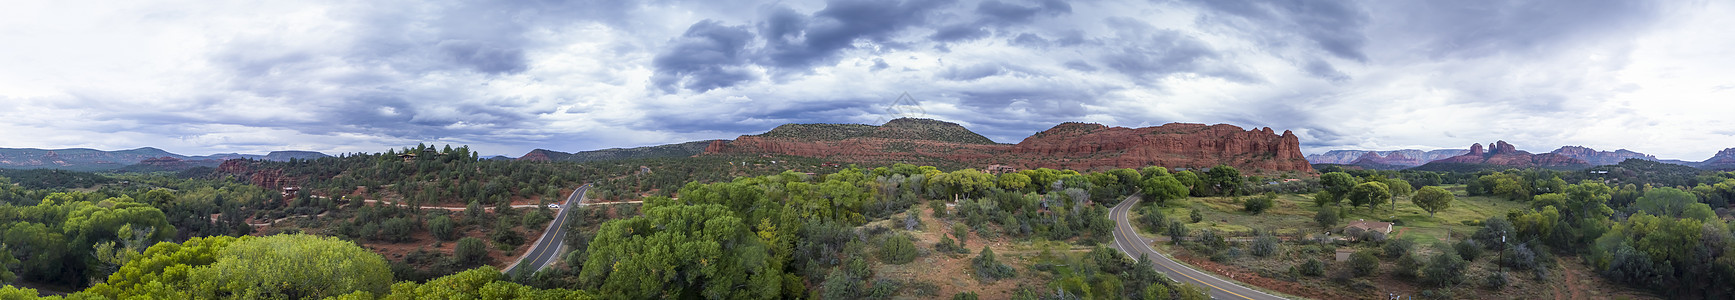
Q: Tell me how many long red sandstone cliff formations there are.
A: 1